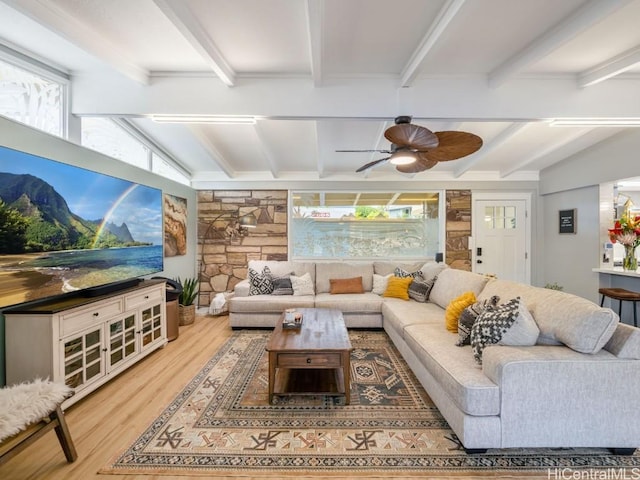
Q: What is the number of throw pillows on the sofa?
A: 11